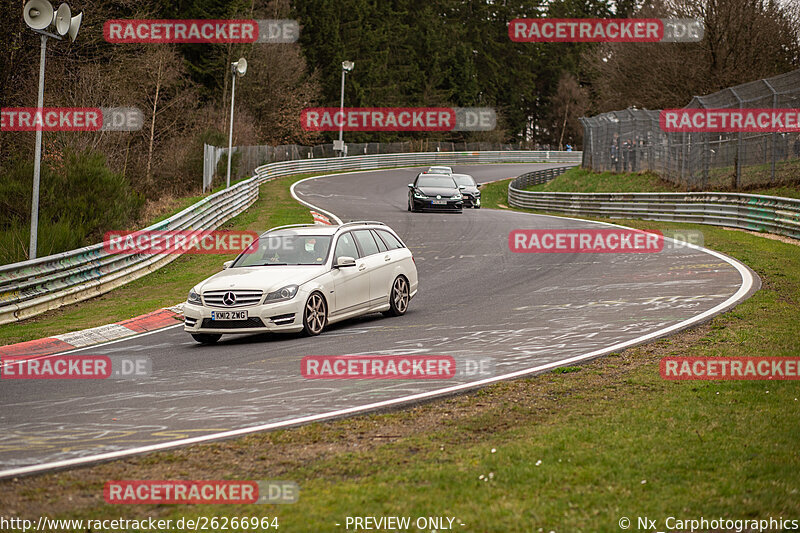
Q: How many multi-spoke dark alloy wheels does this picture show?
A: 2